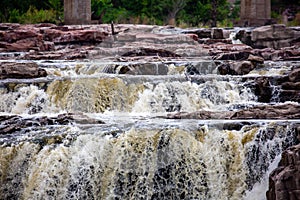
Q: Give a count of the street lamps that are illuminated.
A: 0